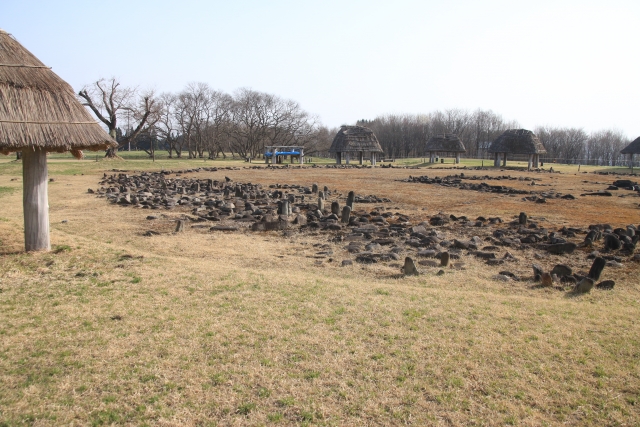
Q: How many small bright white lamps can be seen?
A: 0